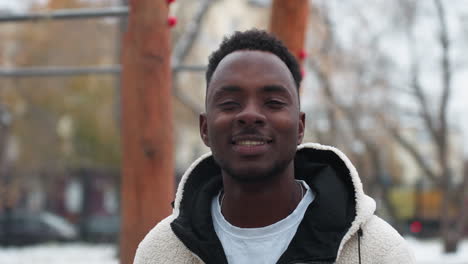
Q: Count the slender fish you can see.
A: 0